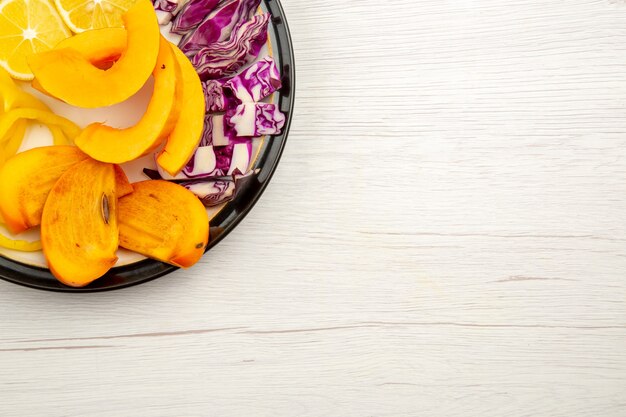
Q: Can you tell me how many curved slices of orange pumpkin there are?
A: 4